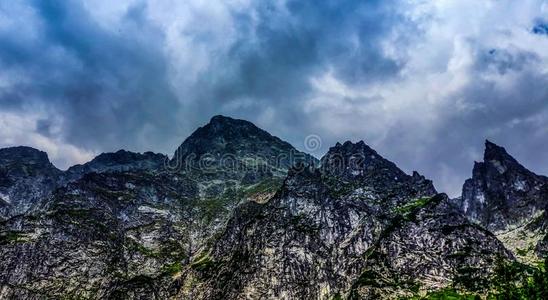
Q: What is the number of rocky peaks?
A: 5